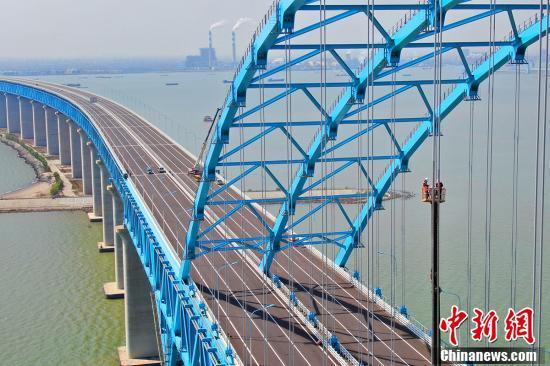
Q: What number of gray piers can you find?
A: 12